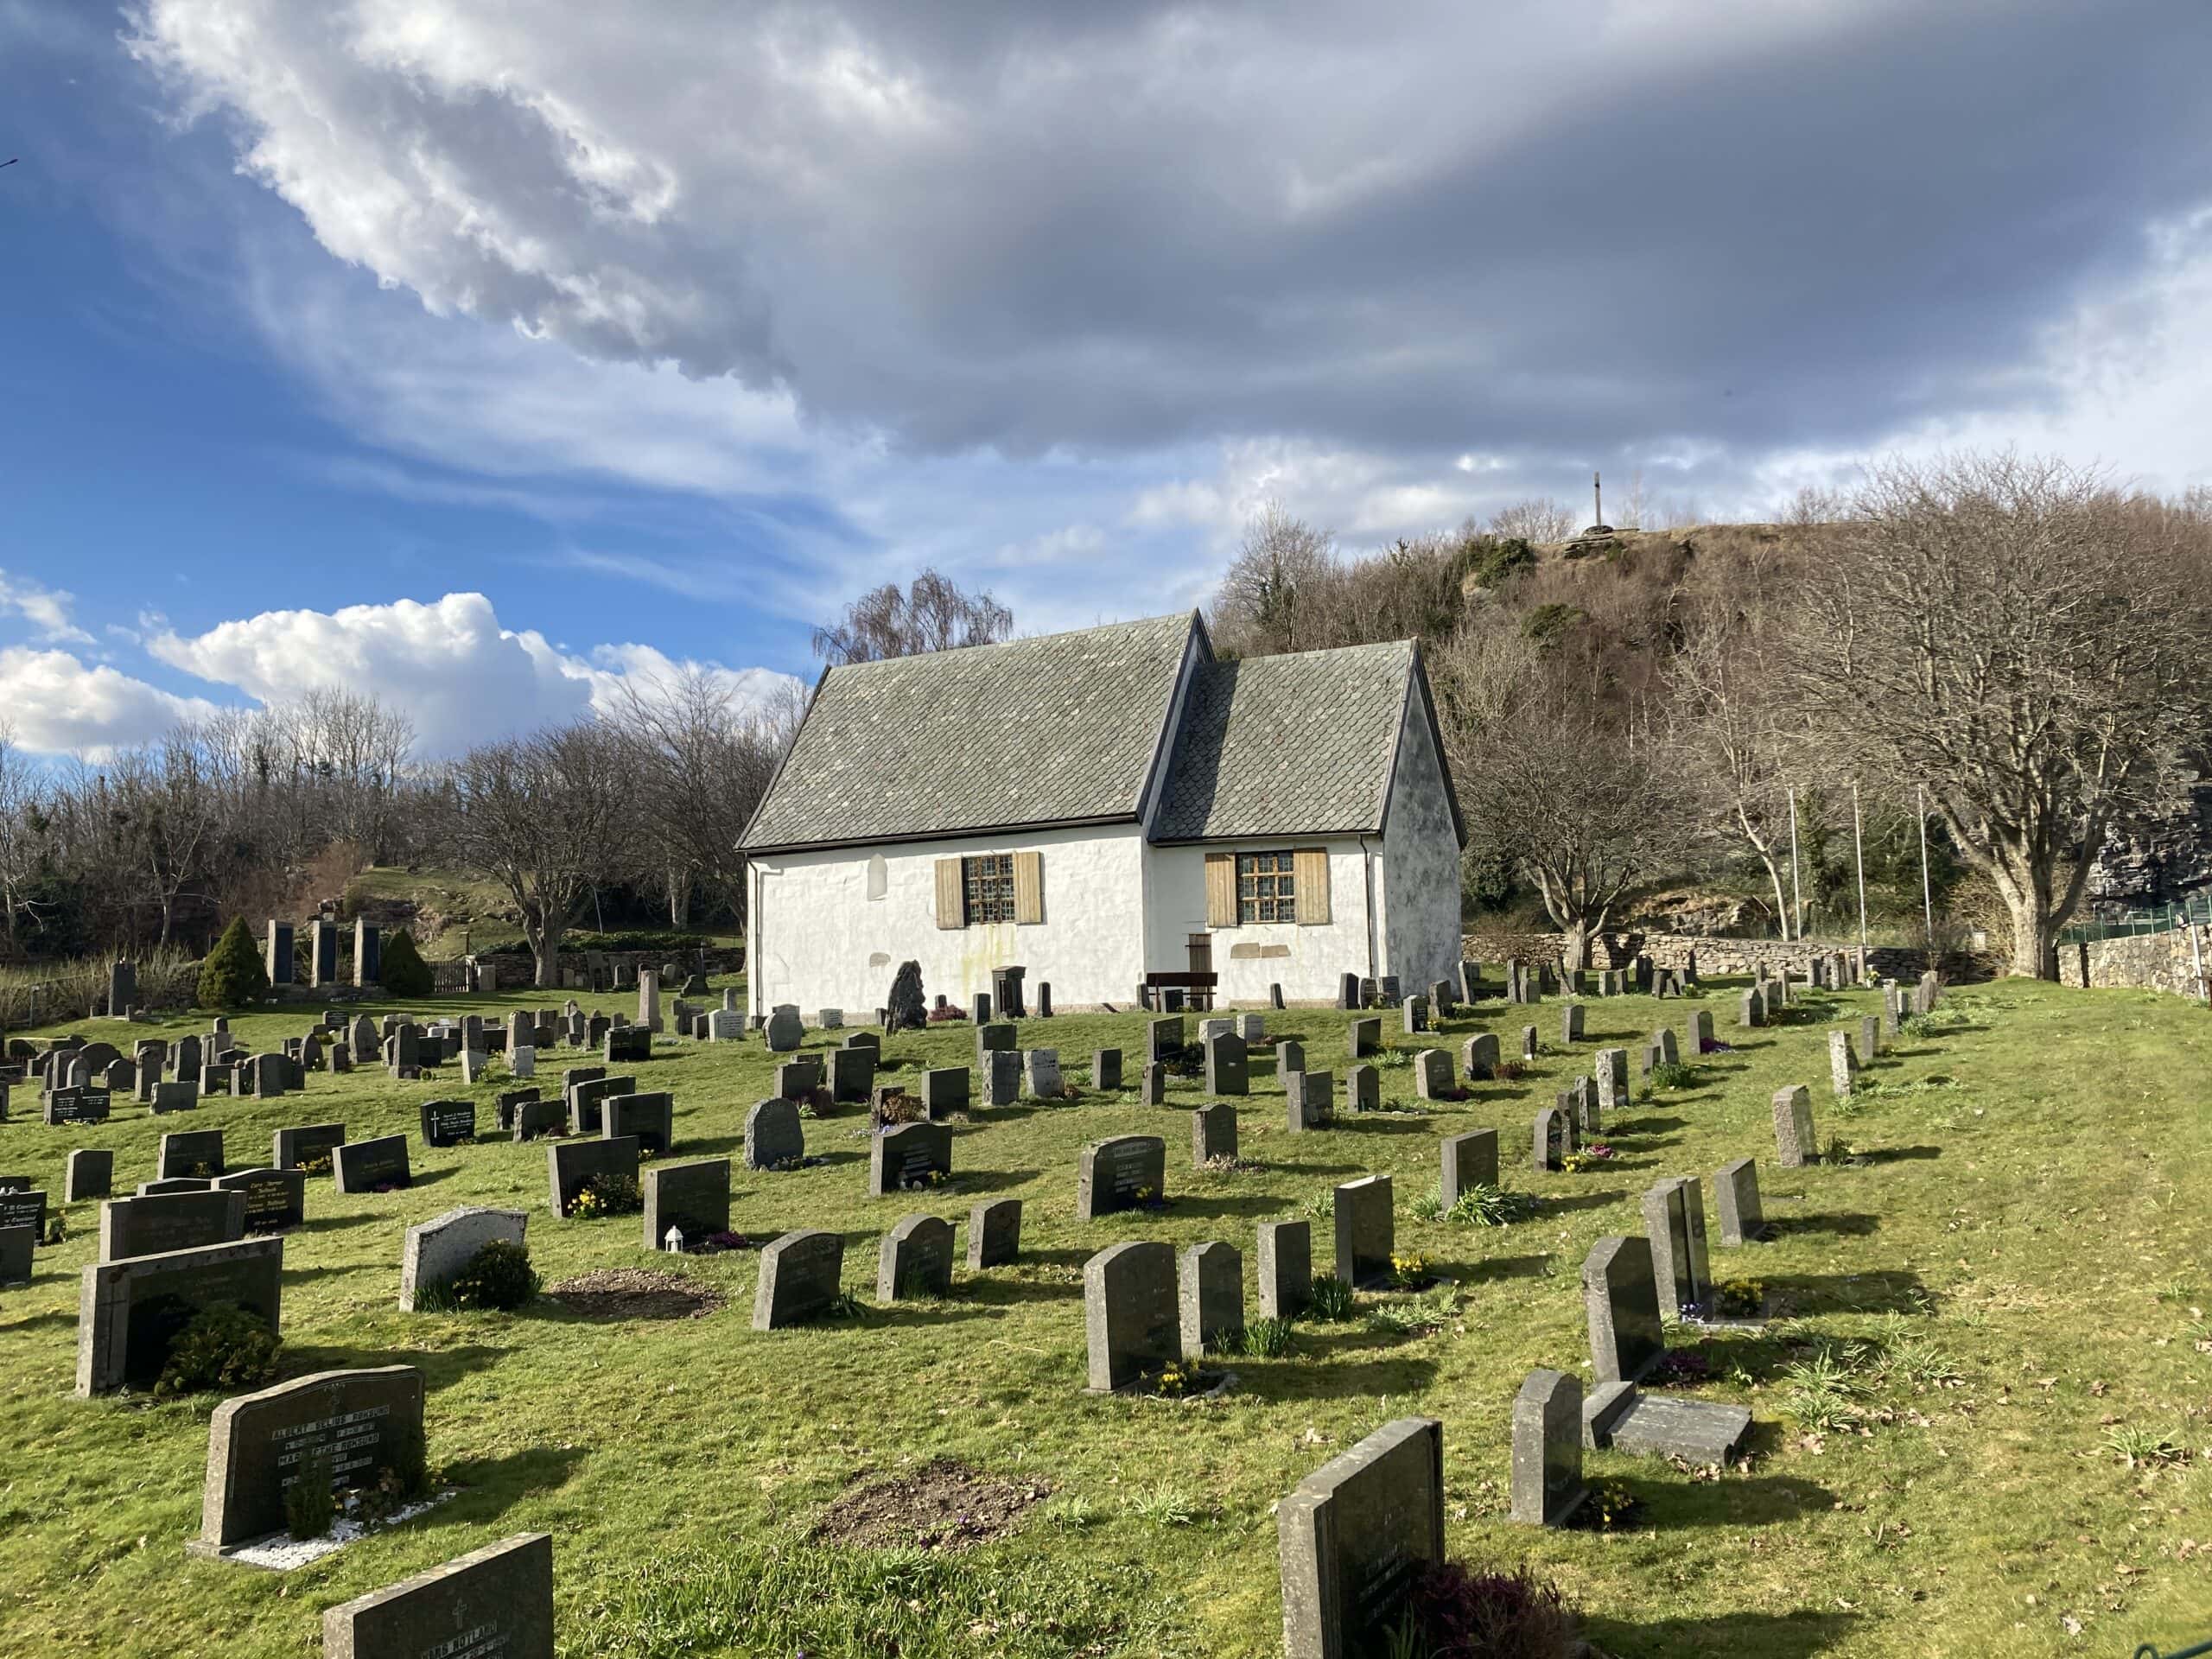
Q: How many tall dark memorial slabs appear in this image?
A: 3